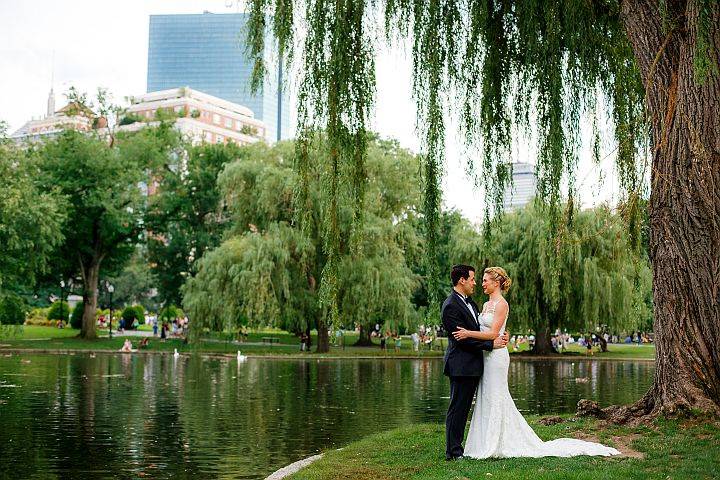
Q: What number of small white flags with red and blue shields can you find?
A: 0